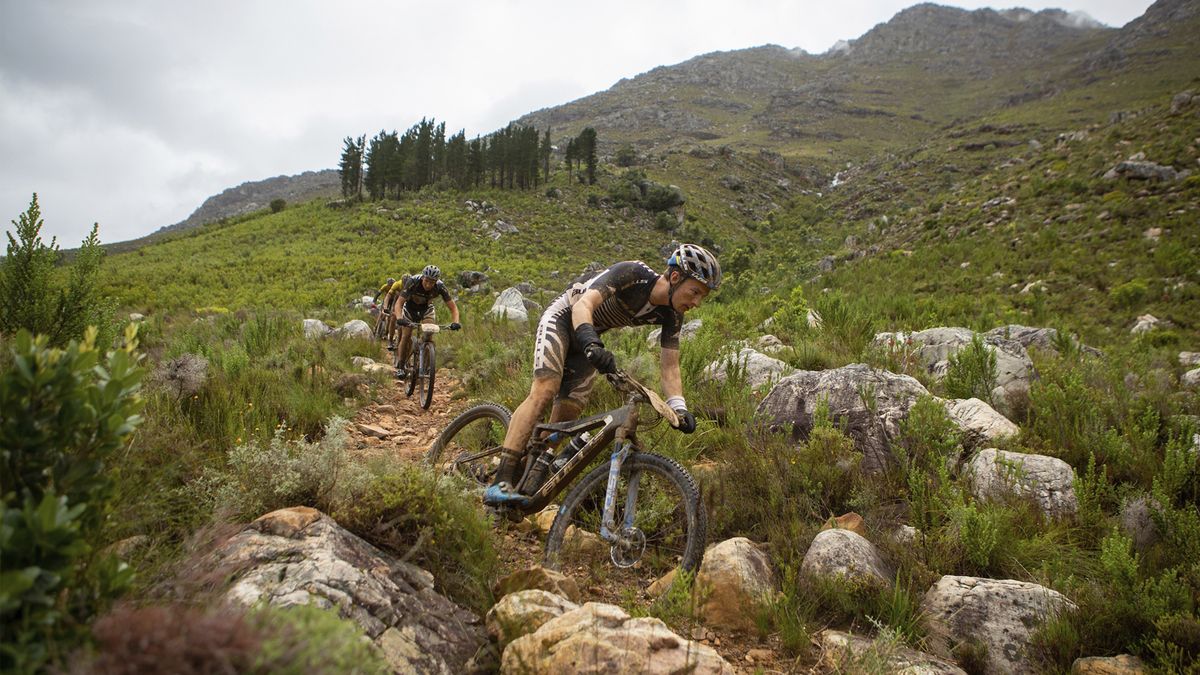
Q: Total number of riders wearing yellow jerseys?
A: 2